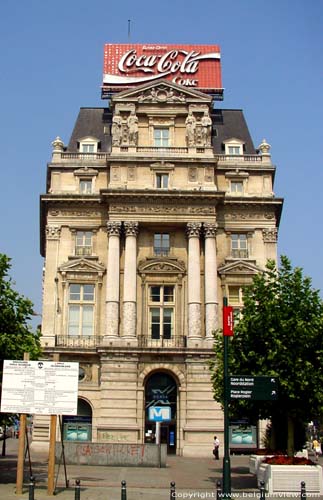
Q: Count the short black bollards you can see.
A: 7